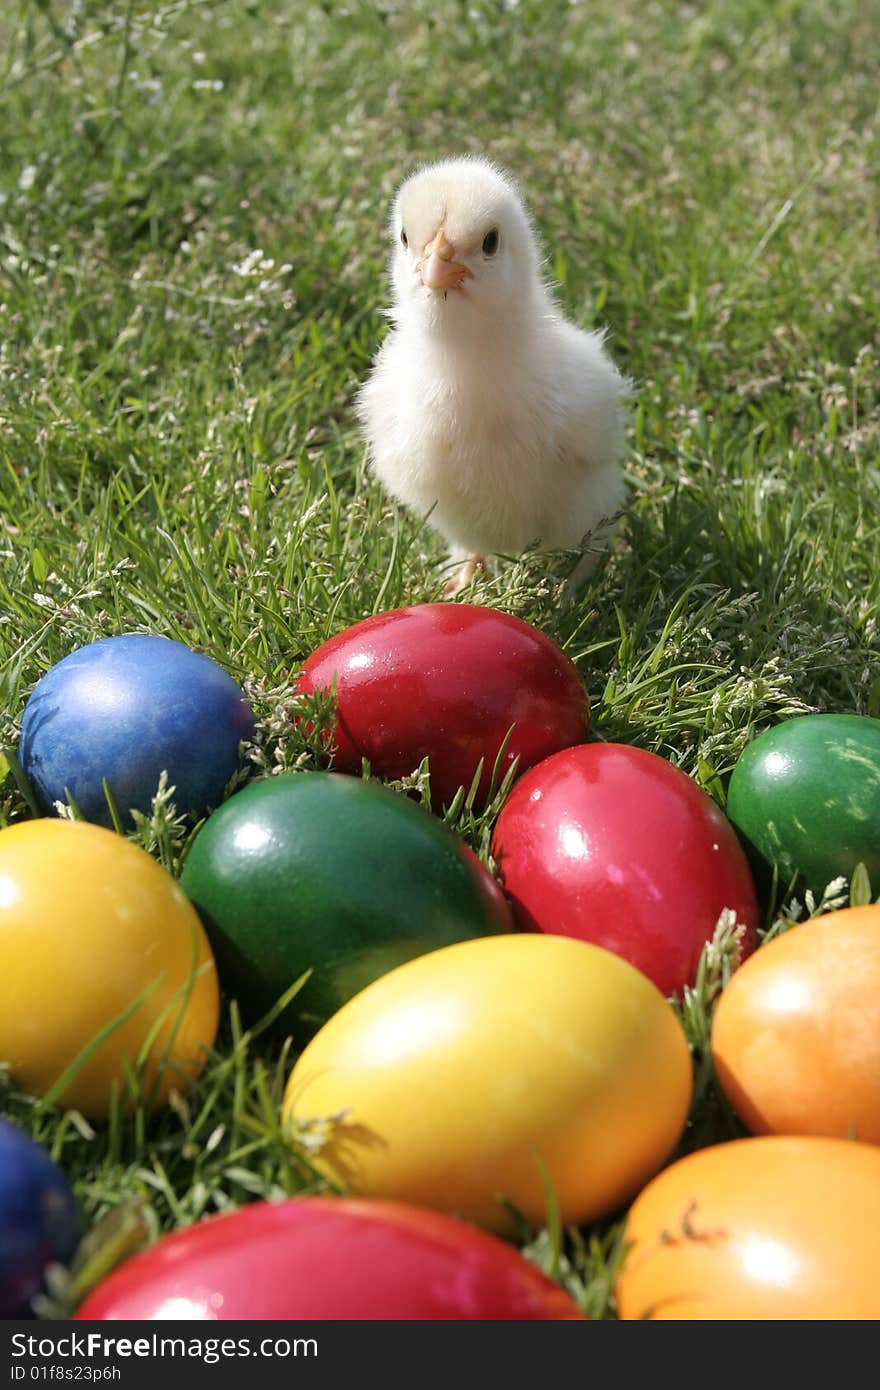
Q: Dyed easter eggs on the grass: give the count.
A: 11